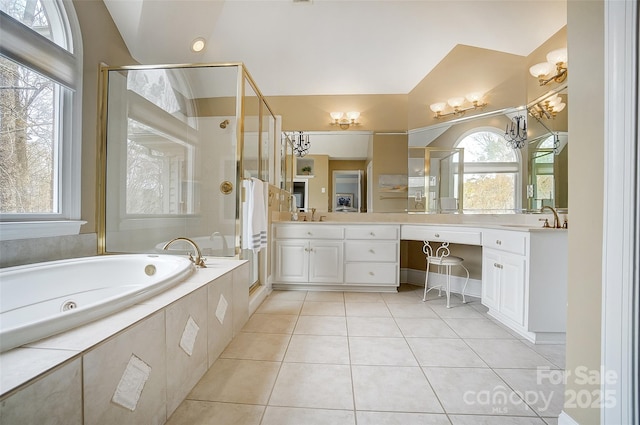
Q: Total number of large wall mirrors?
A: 3